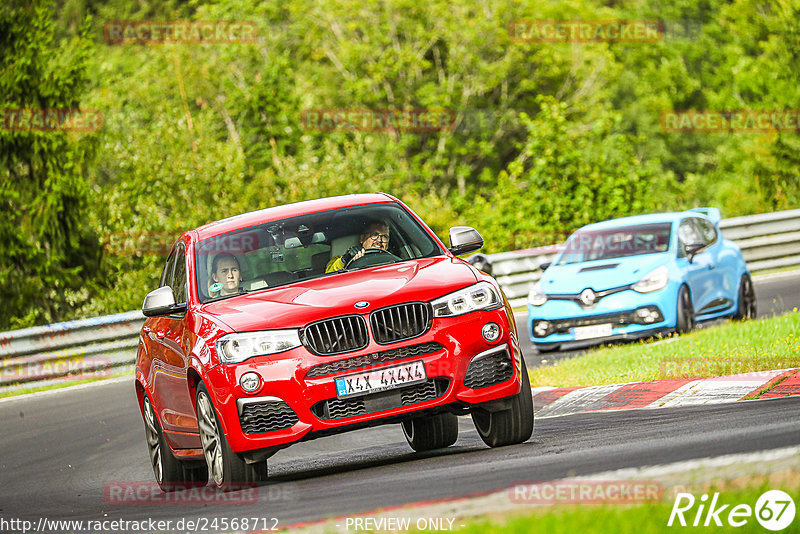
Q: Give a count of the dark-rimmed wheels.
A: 2